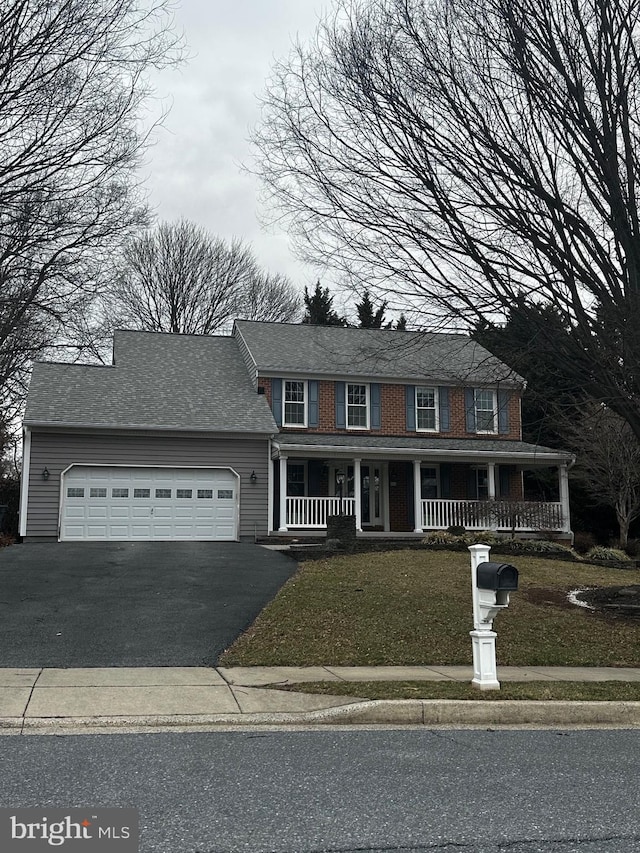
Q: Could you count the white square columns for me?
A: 5